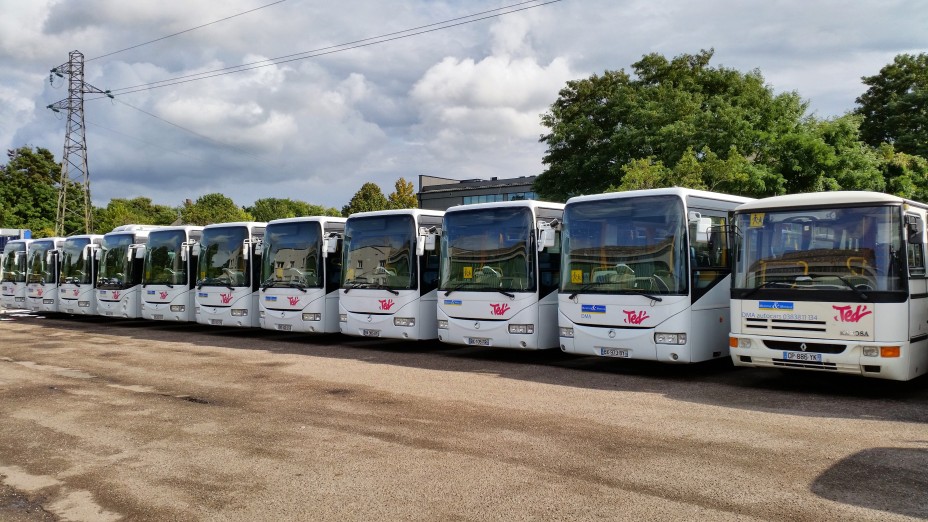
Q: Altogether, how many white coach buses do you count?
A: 11